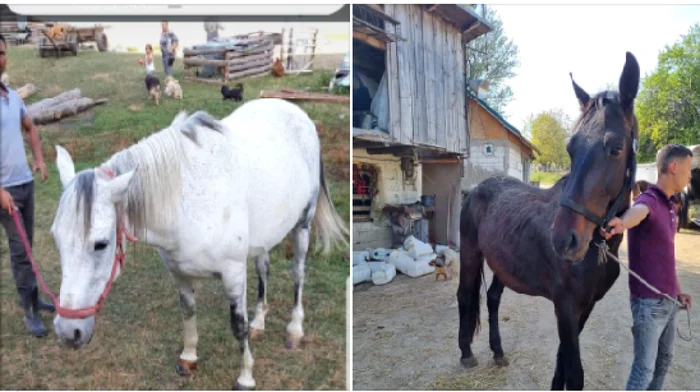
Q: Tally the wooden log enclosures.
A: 1